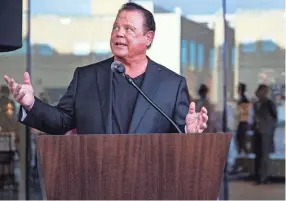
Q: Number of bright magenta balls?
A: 0